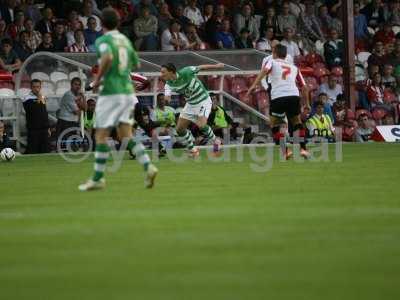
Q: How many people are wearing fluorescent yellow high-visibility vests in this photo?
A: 4